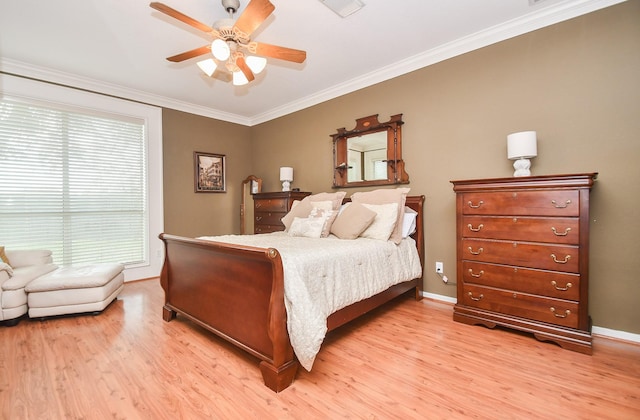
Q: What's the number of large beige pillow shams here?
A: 2